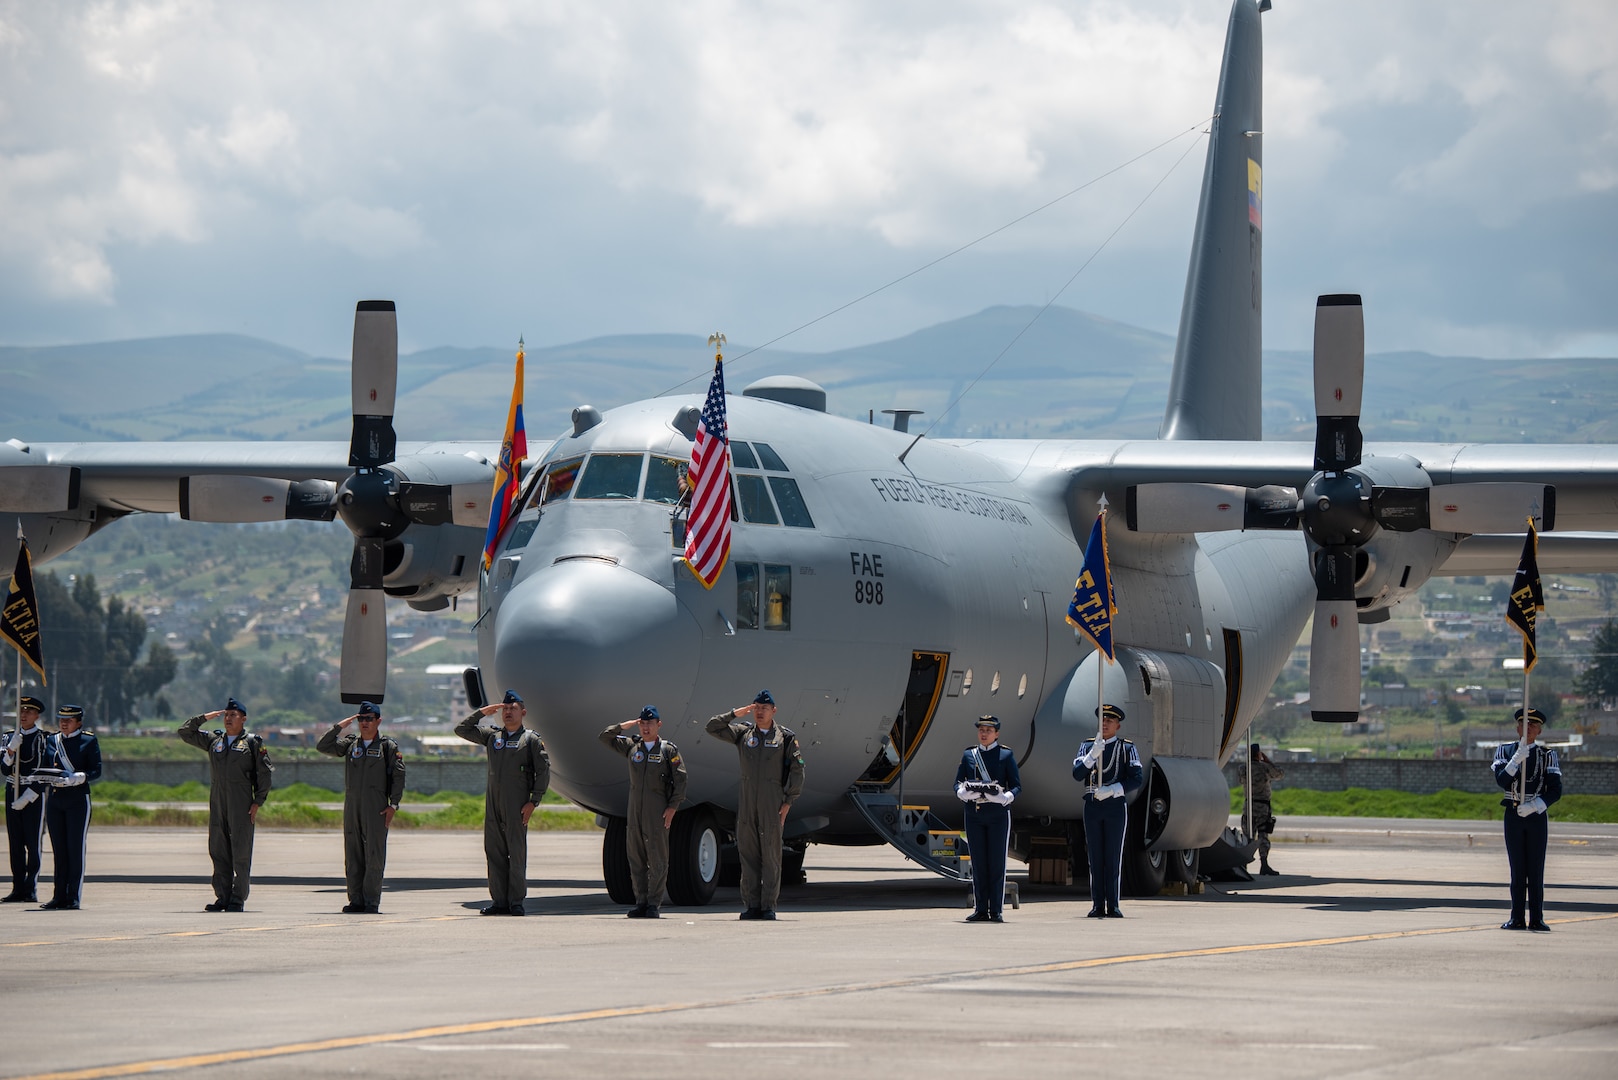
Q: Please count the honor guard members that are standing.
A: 5